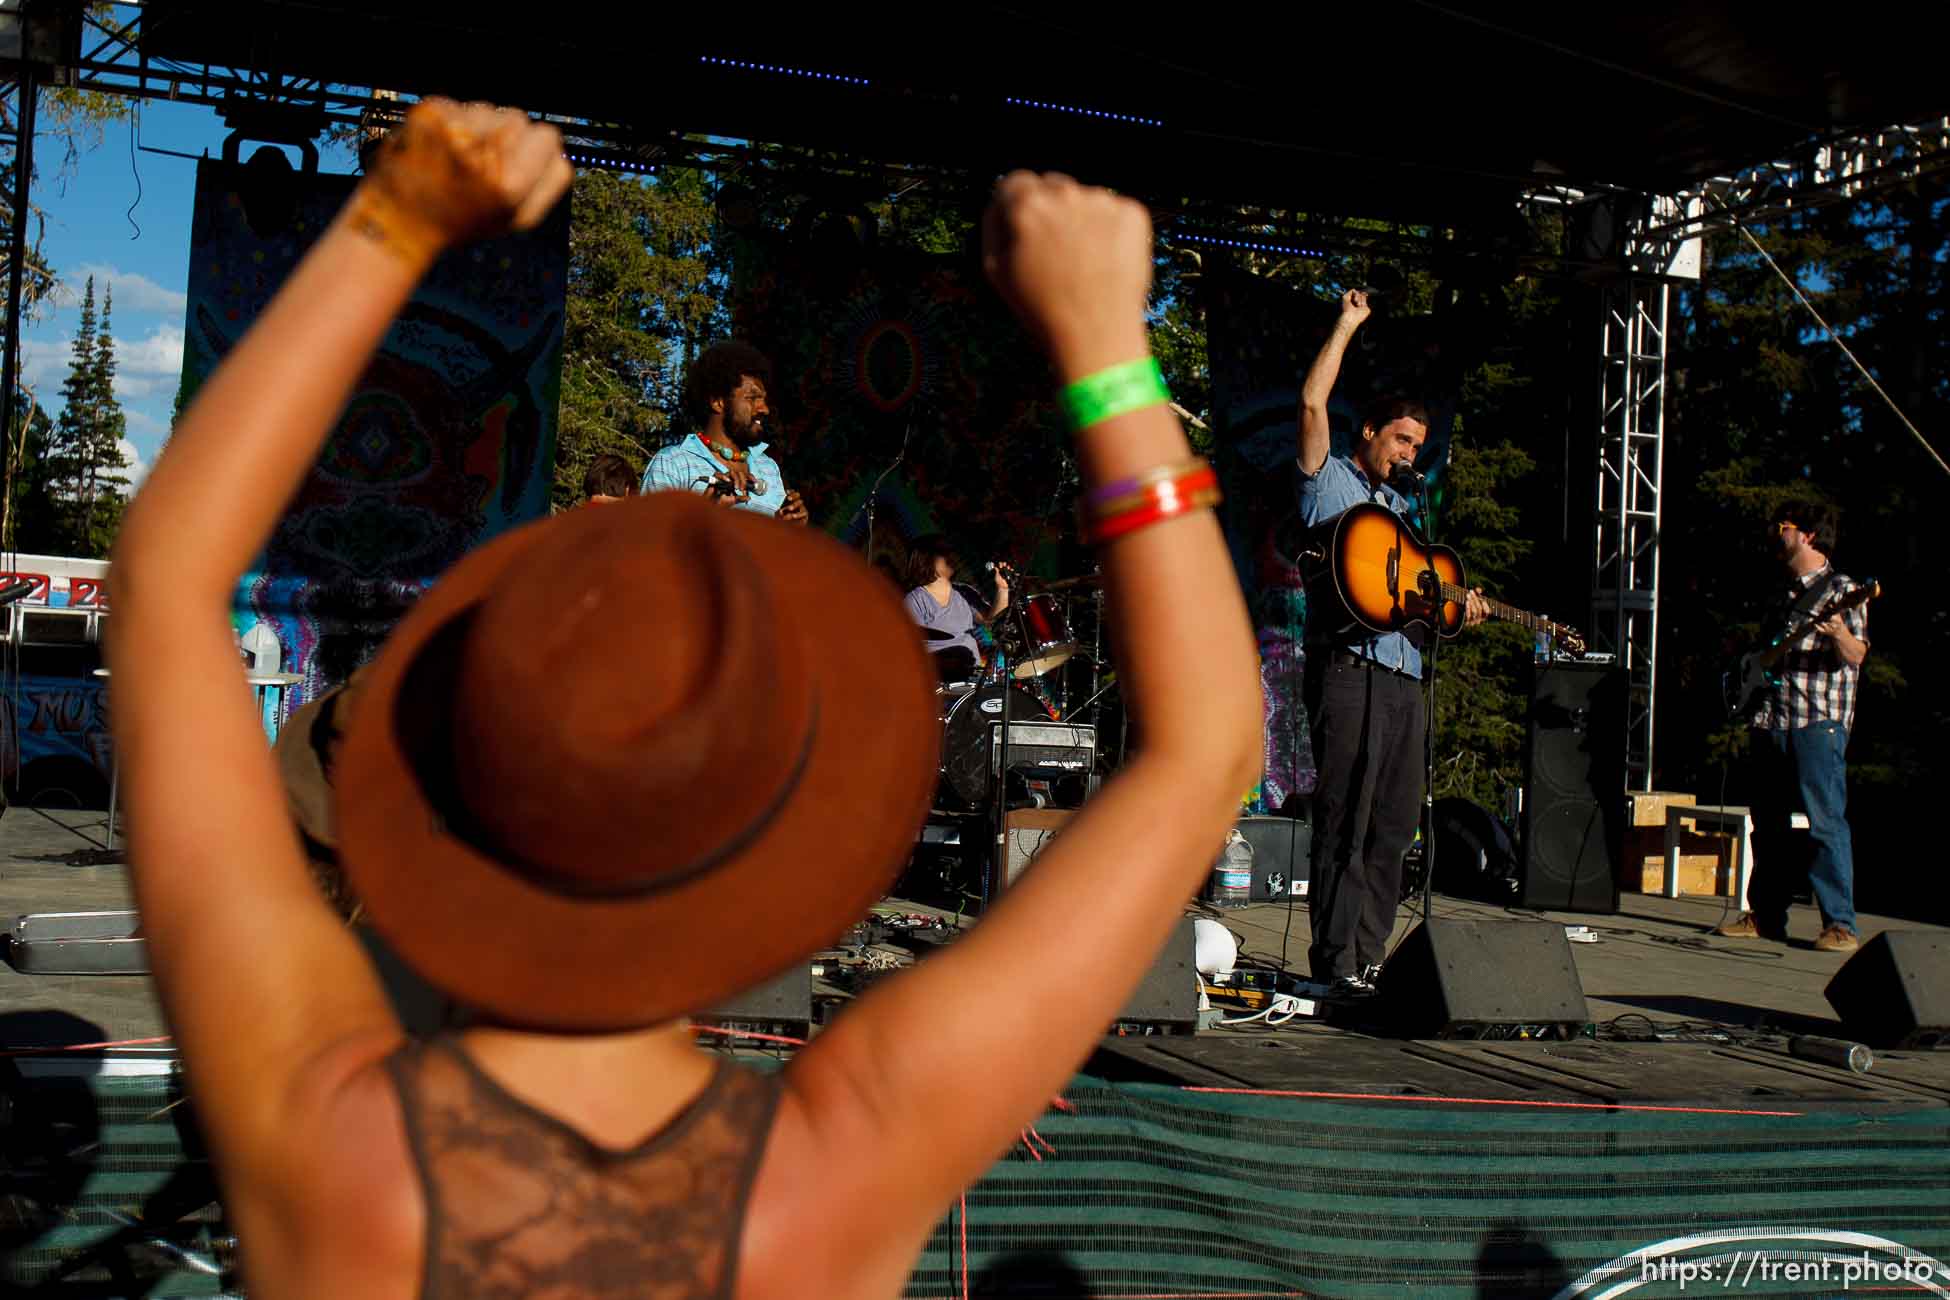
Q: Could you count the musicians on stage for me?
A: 5